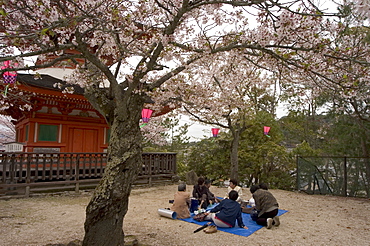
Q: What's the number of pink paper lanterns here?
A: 4